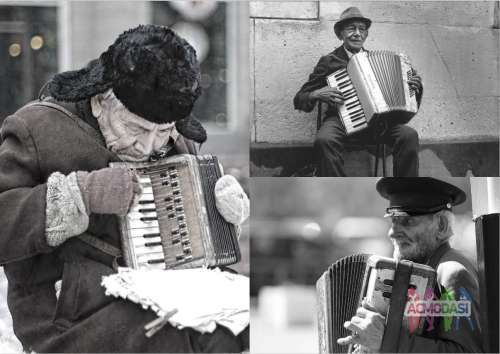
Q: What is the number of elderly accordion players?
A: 3